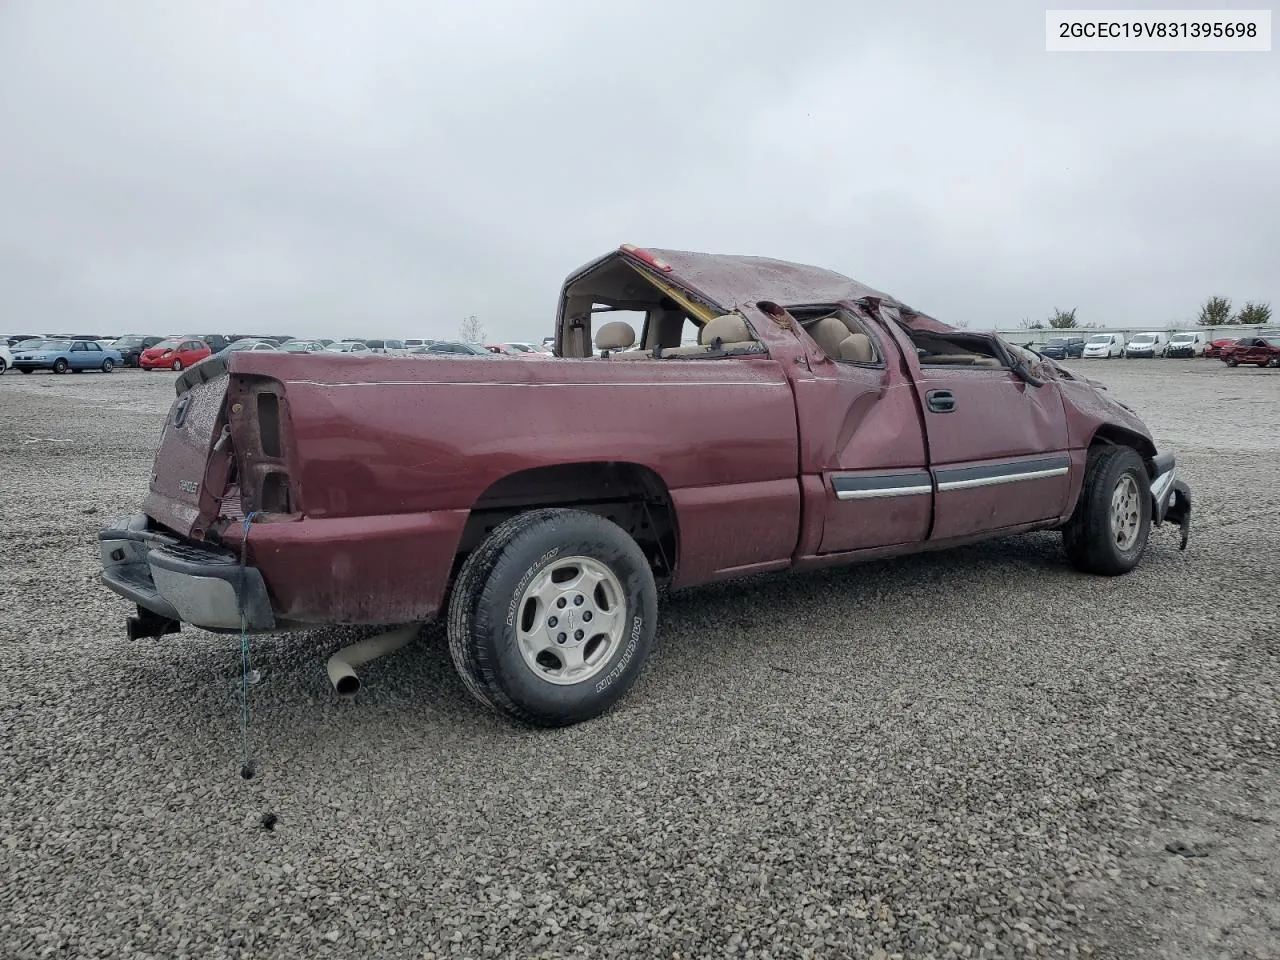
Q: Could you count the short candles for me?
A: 0